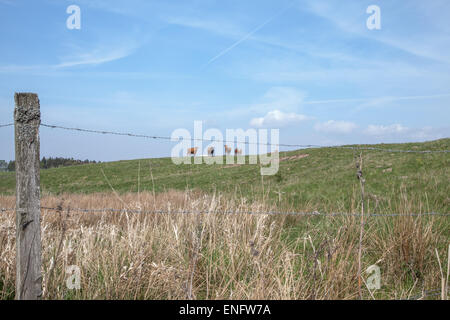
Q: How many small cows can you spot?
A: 4